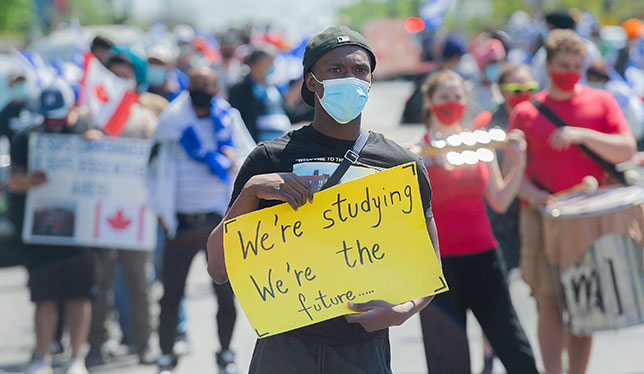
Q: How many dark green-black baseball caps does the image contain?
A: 1